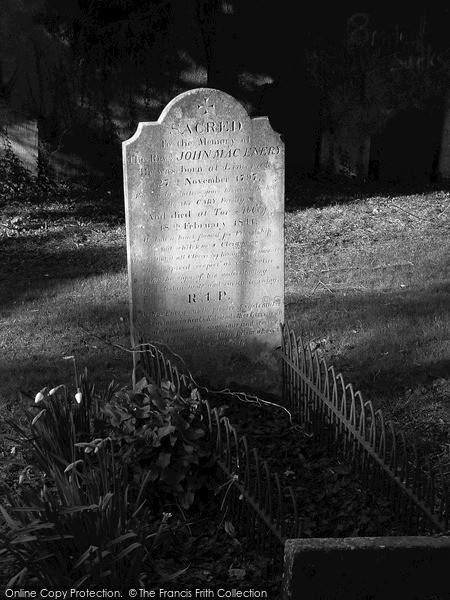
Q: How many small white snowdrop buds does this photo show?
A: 3